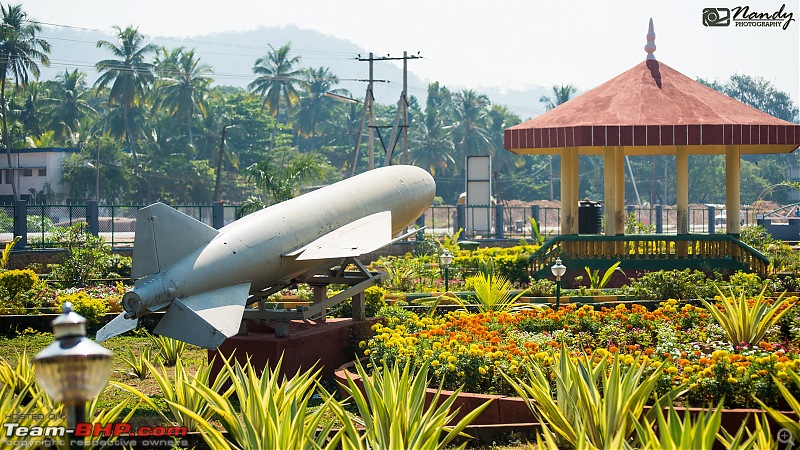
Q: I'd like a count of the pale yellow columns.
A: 6